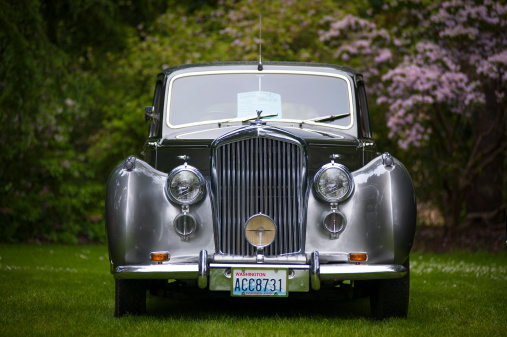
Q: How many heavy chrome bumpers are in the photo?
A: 1